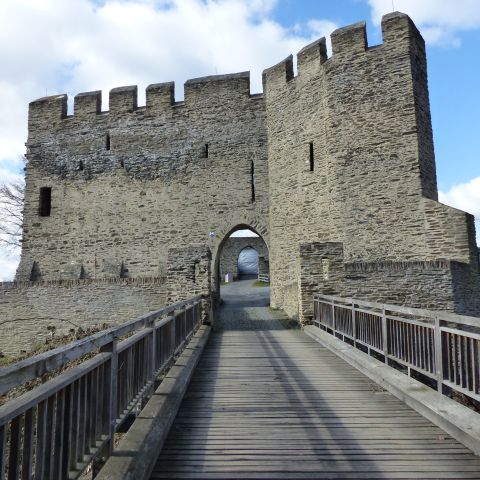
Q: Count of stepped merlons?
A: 9